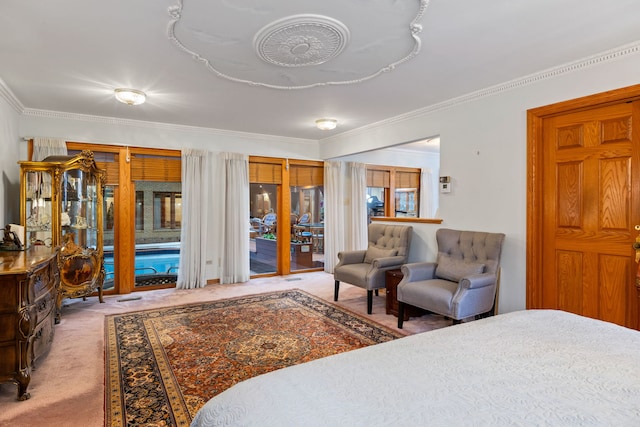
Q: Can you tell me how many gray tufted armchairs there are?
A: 2